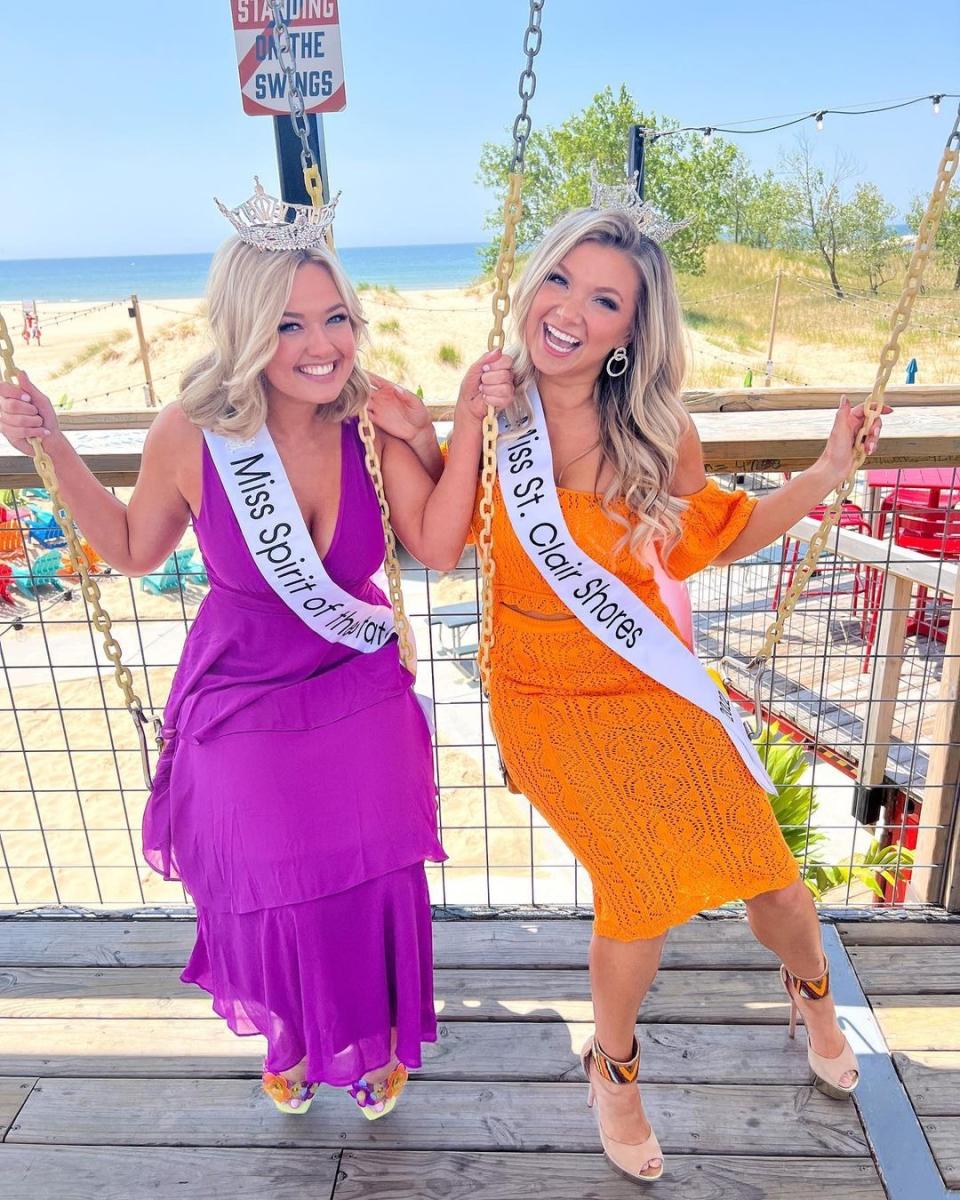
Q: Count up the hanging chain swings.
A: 2